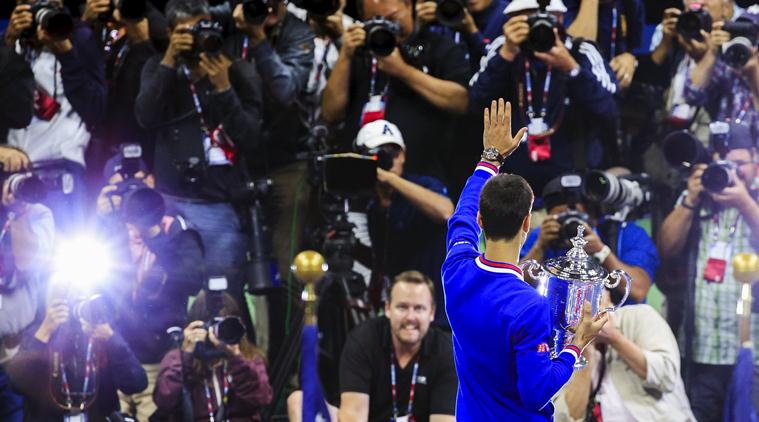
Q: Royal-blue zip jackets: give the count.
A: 1